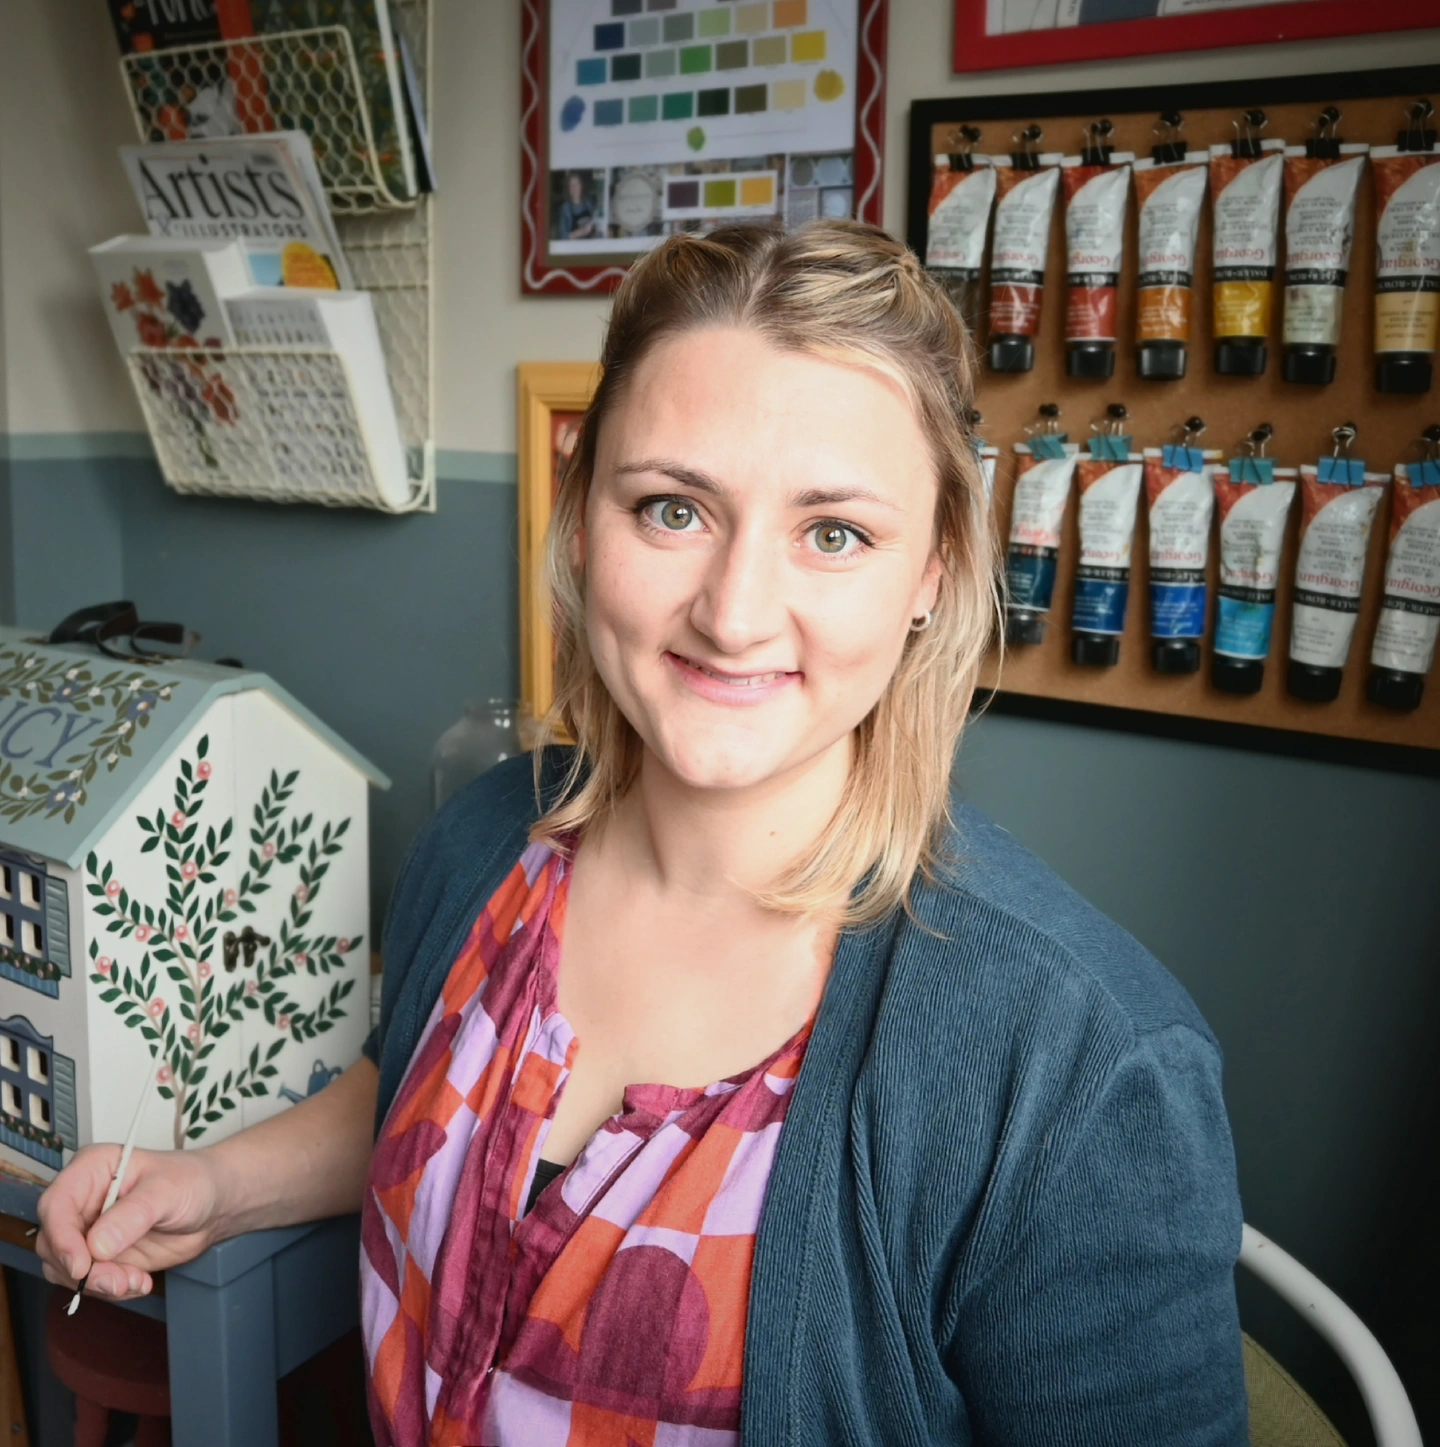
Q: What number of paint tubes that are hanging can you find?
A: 14